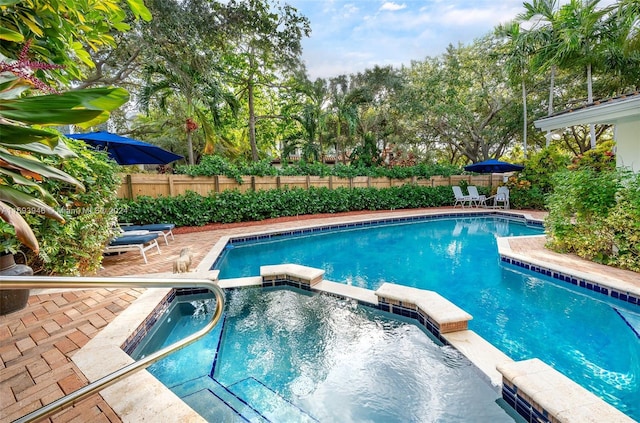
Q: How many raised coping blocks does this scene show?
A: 3